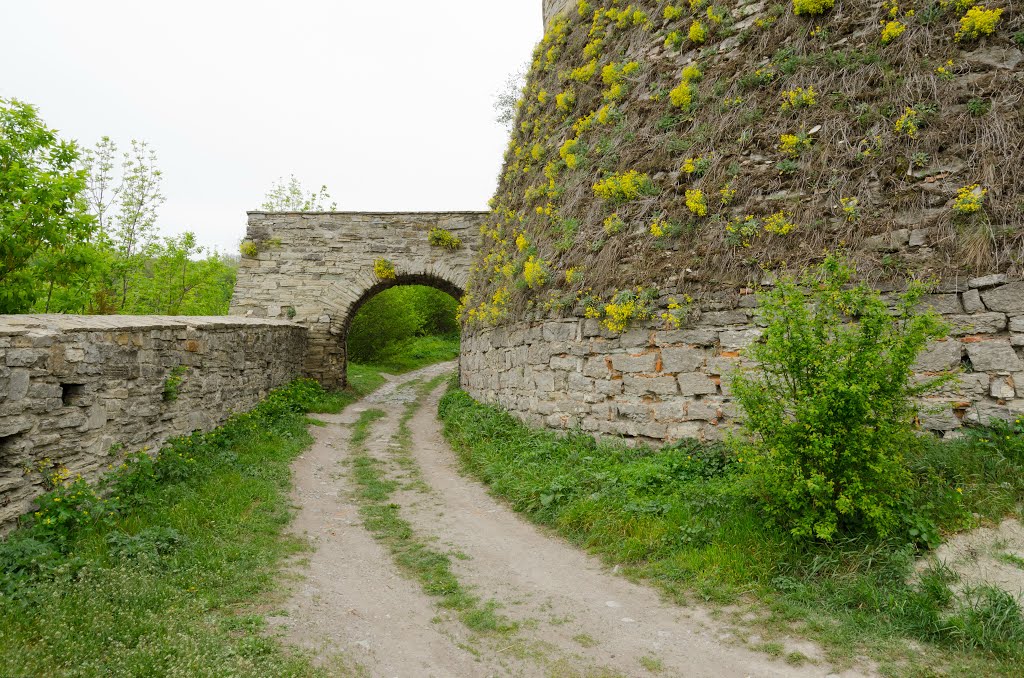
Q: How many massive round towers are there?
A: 1